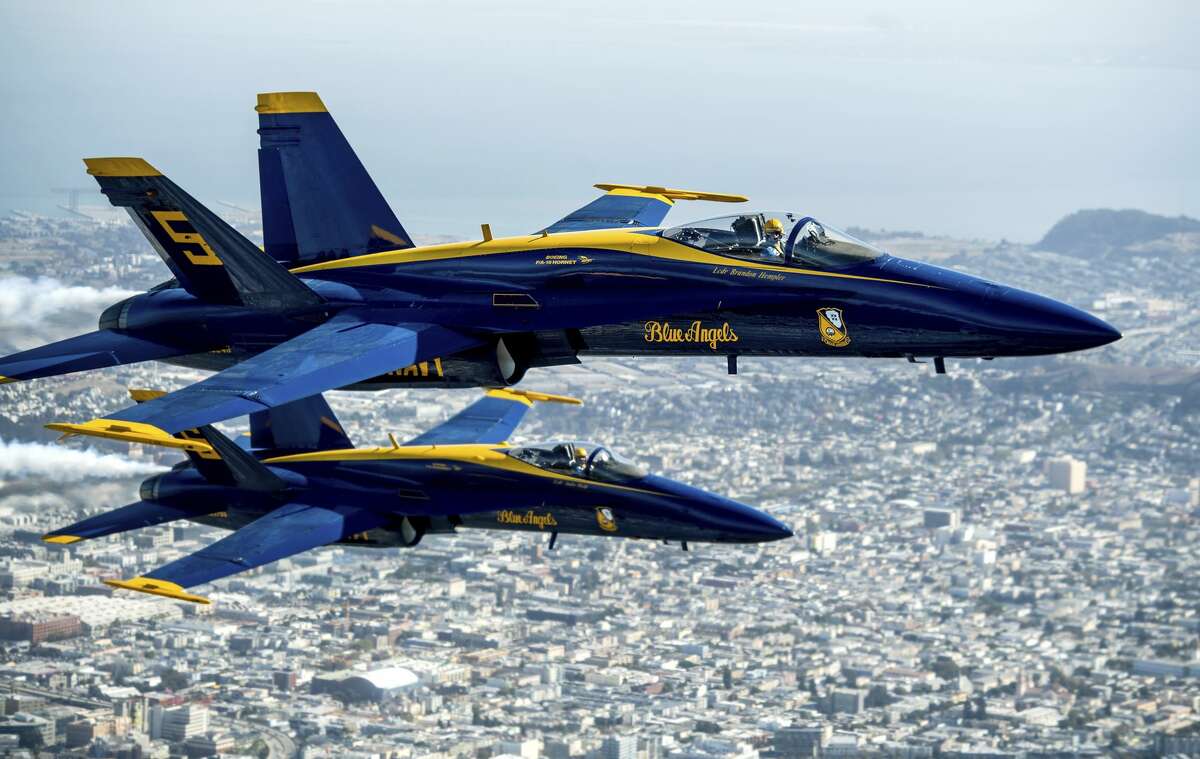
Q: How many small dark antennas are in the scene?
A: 4